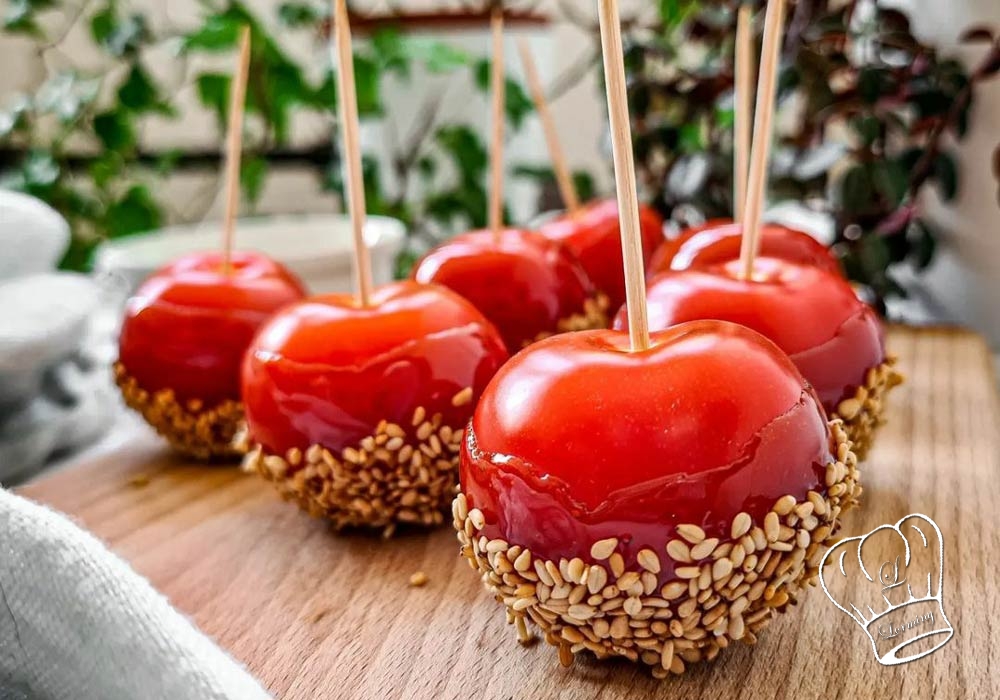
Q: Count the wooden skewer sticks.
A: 7